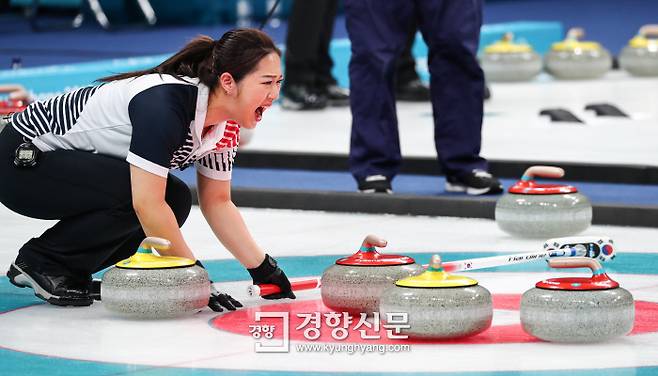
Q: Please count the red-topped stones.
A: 4